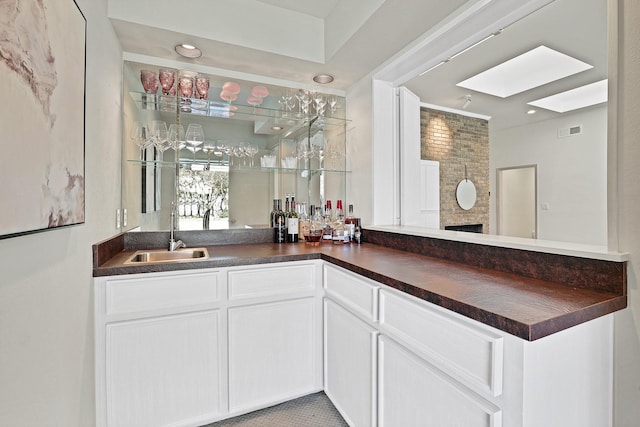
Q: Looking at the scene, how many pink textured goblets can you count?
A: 4